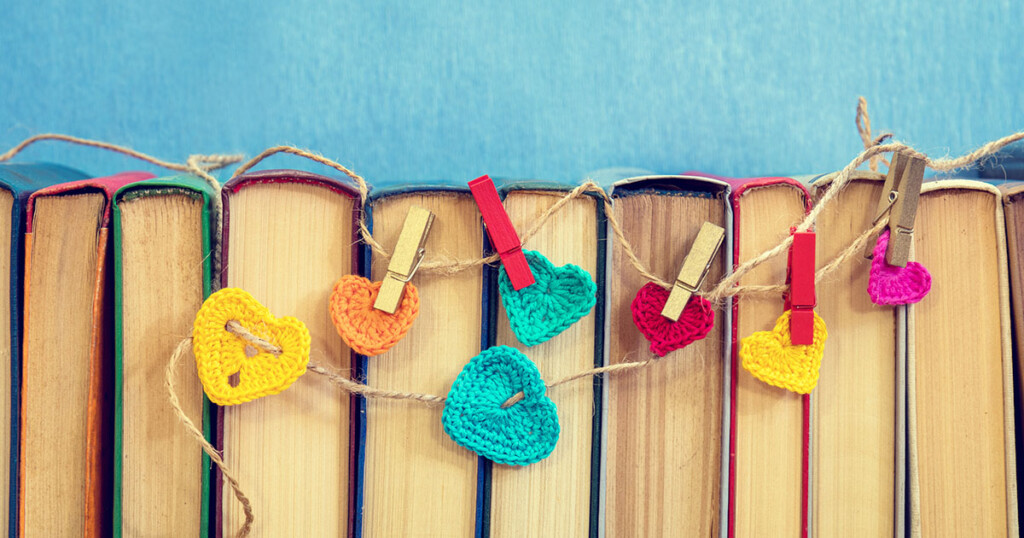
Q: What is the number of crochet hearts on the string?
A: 7